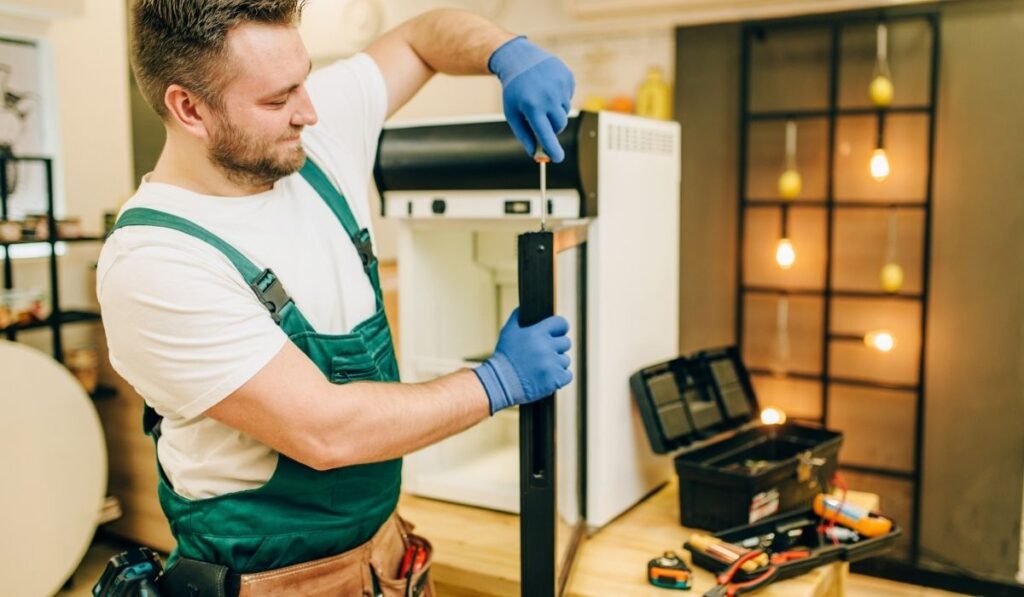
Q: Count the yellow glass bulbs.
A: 3